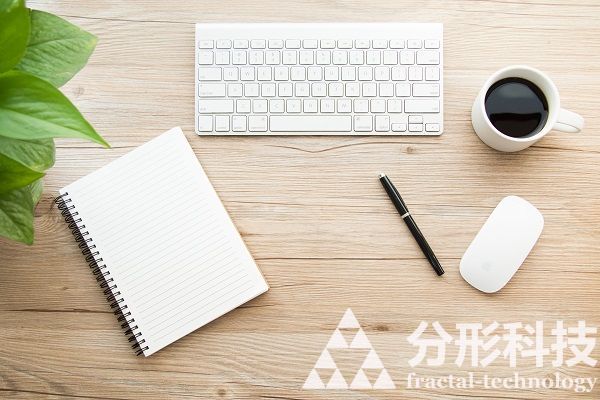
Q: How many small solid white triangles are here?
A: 9